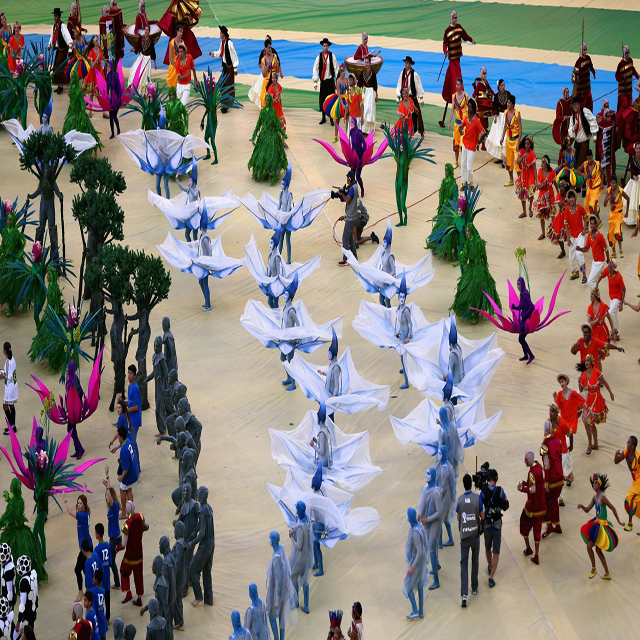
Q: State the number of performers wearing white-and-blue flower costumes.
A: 14